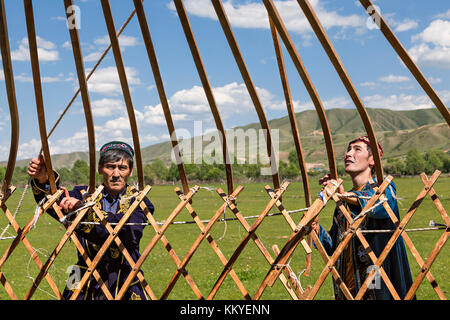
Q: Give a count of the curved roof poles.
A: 11